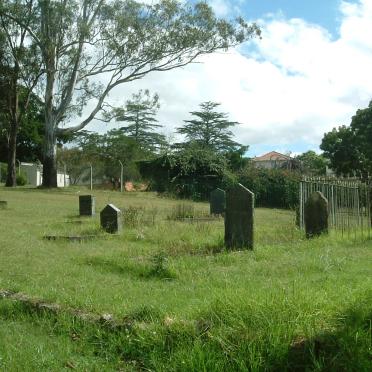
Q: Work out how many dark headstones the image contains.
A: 5